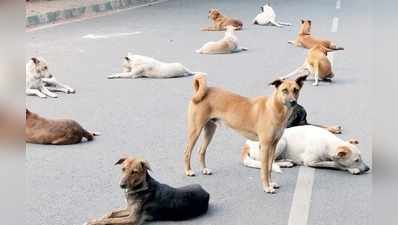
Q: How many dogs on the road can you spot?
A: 12